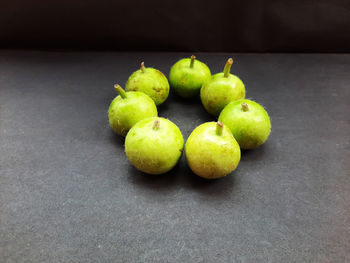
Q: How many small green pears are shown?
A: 7